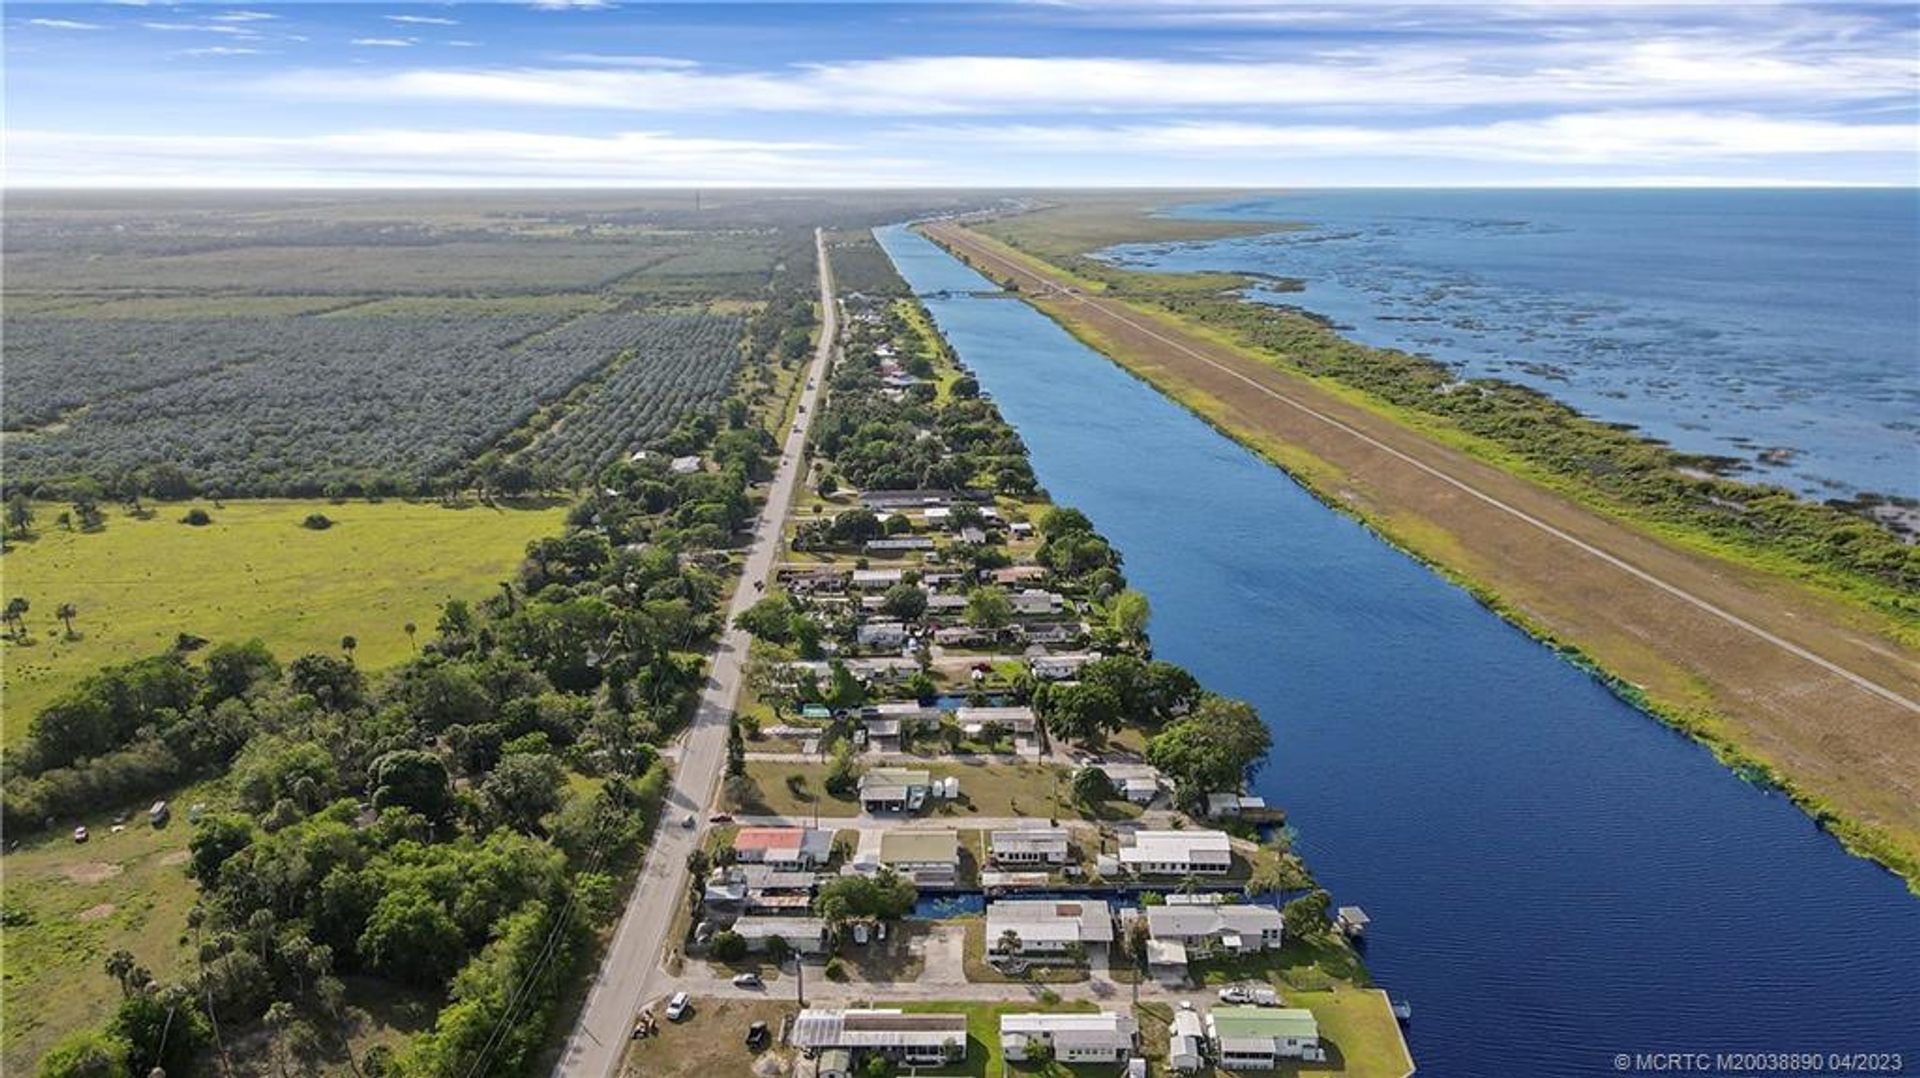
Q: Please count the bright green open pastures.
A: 1